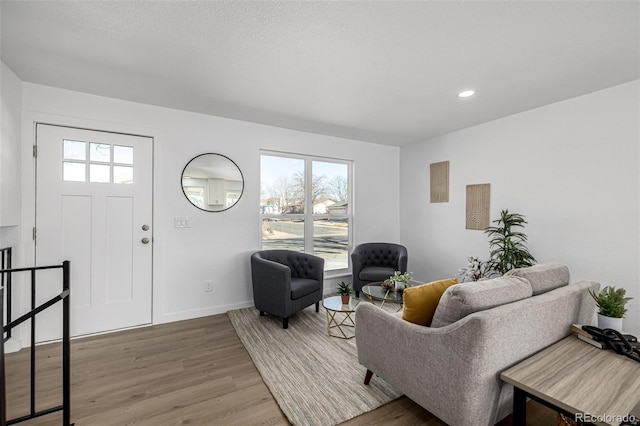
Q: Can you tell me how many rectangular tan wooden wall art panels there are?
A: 2